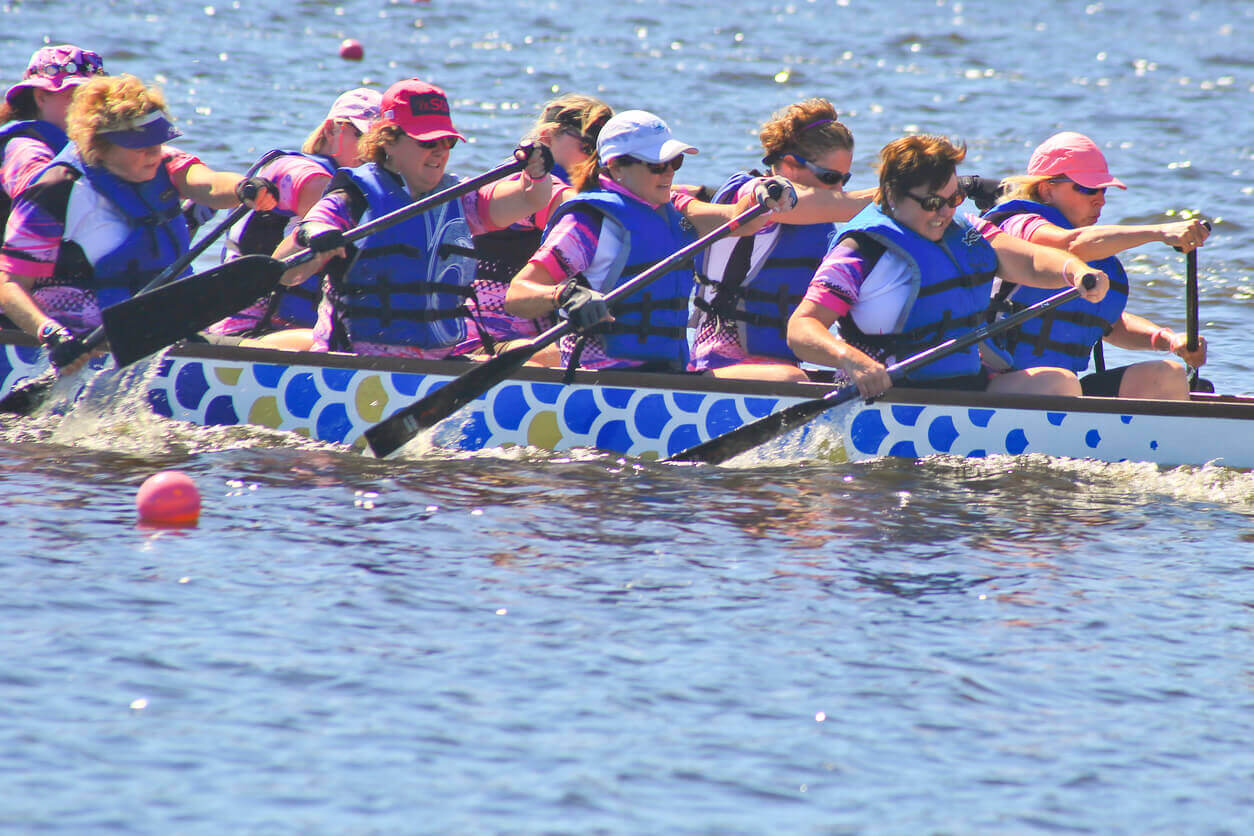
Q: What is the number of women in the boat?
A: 9